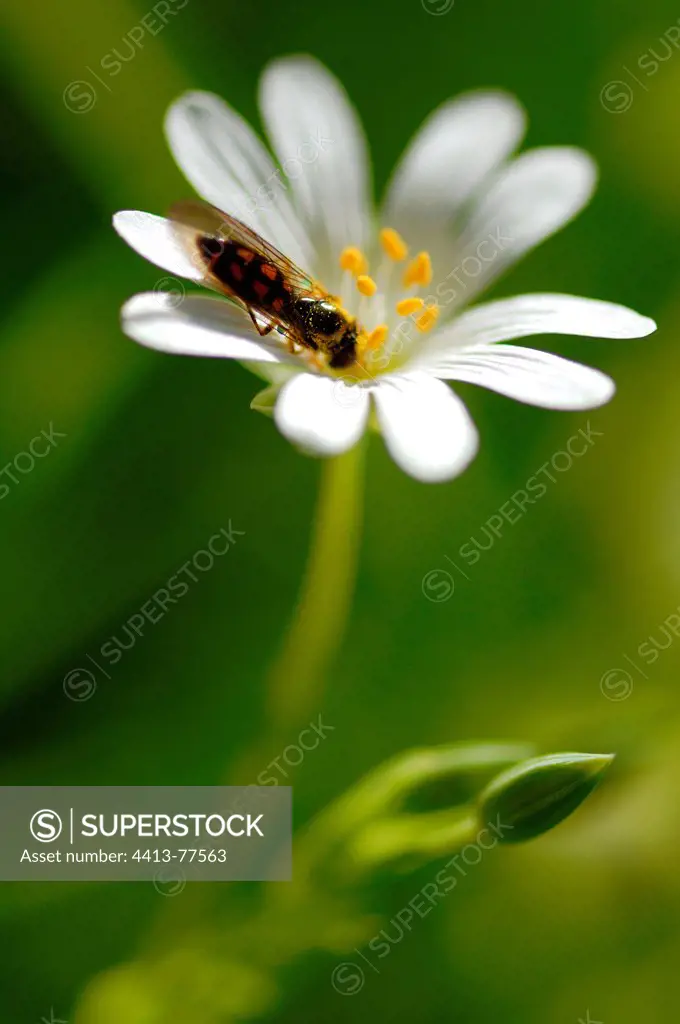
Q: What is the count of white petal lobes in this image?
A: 10